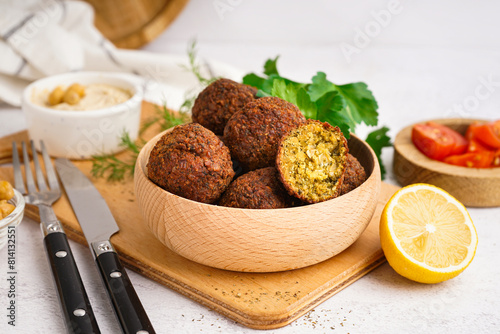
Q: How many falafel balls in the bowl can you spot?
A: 6